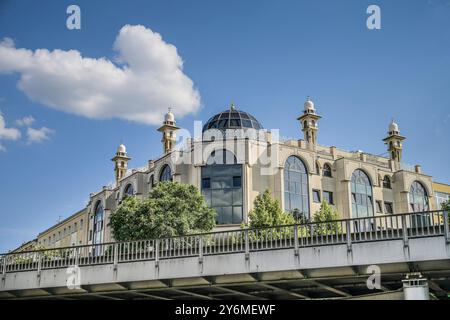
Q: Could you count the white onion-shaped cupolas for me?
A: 4